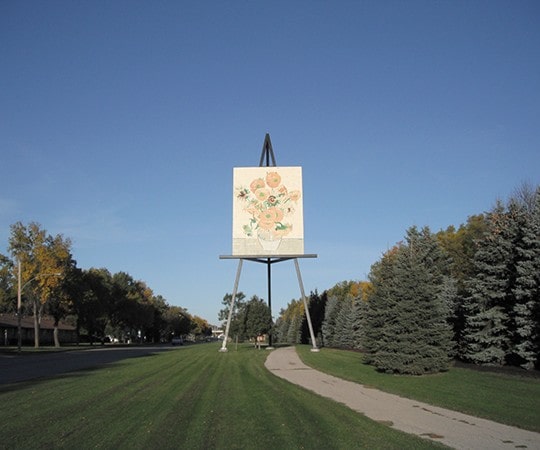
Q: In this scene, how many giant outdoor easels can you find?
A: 1